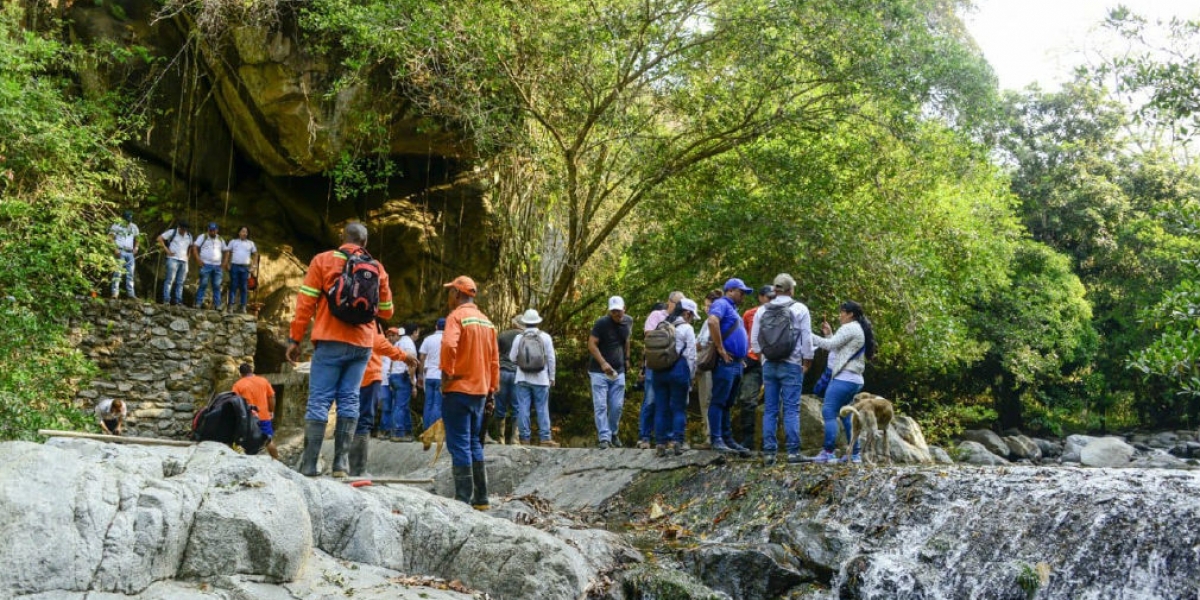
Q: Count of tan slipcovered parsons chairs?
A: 0